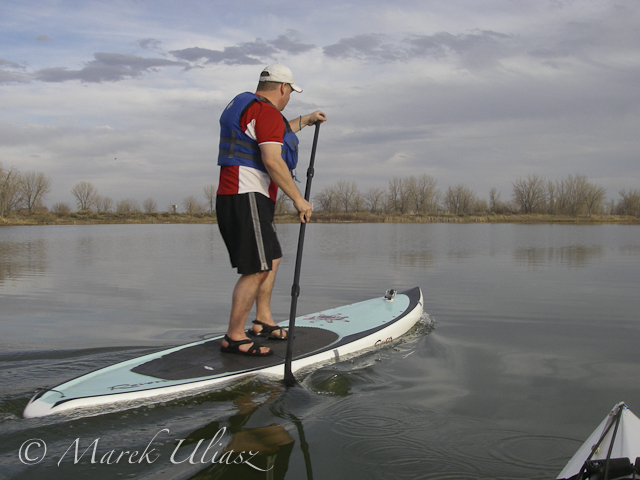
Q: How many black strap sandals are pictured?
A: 2